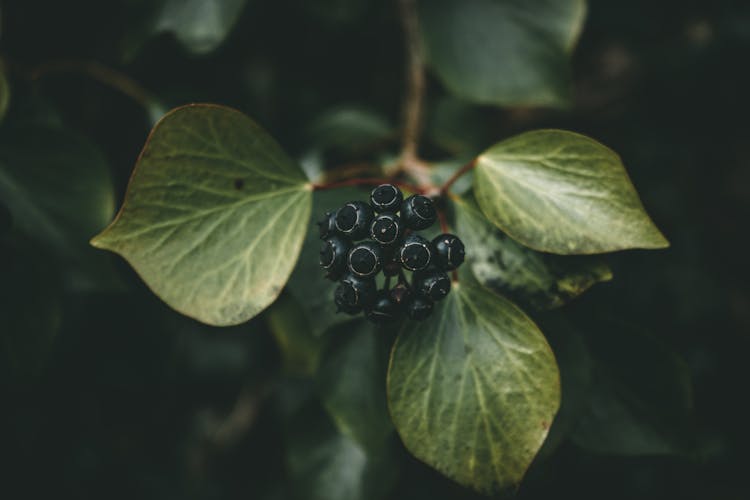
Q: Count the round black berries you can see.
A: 13